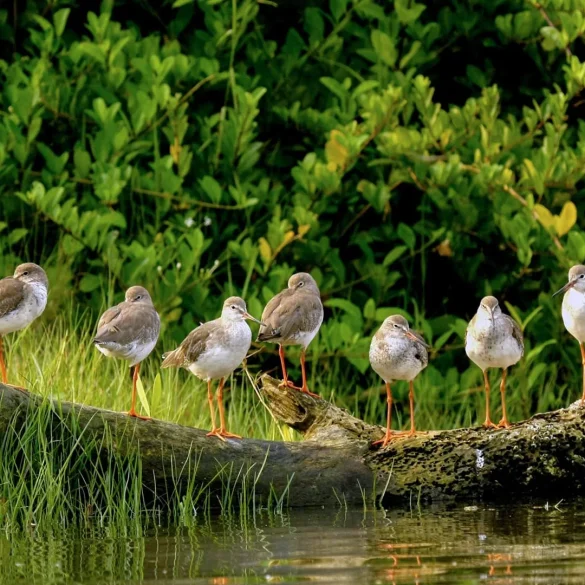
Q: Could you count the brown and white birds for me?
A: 7